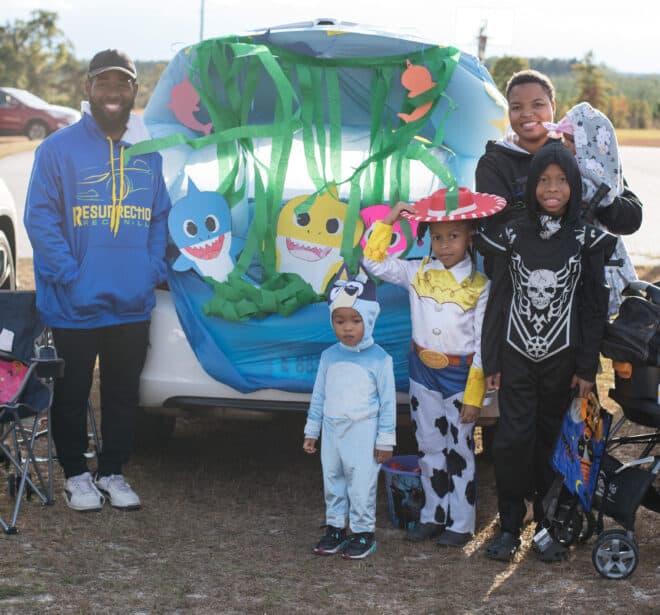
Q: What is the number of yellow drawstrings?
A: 2